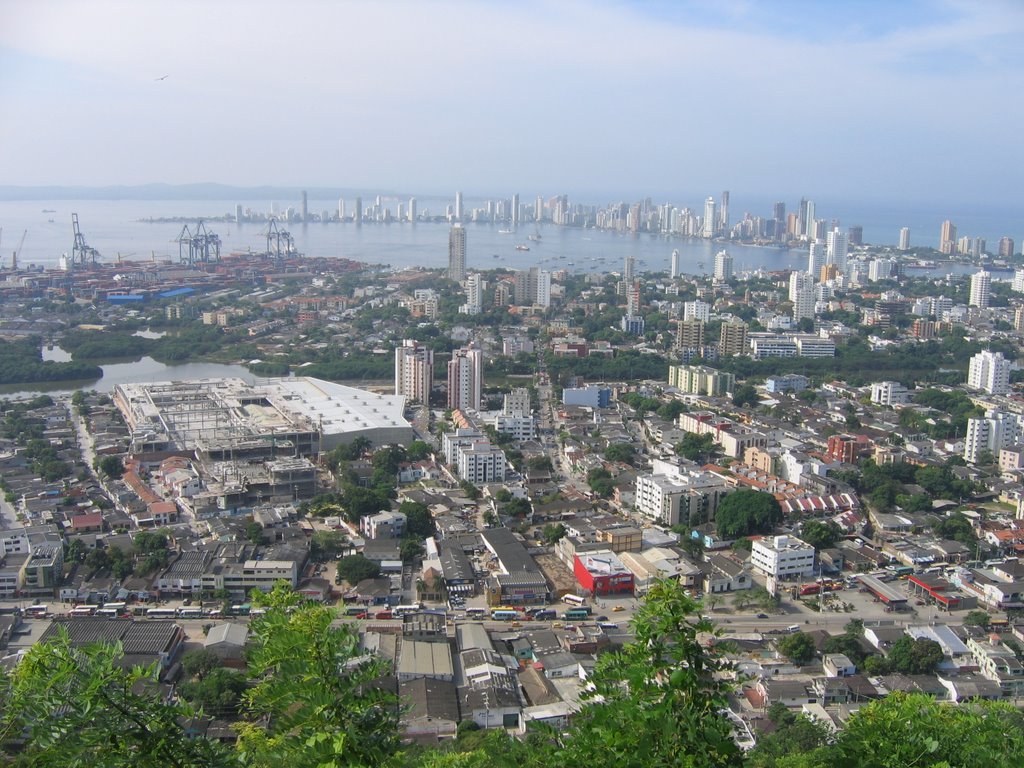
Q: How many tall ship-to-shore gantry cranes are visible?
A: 4